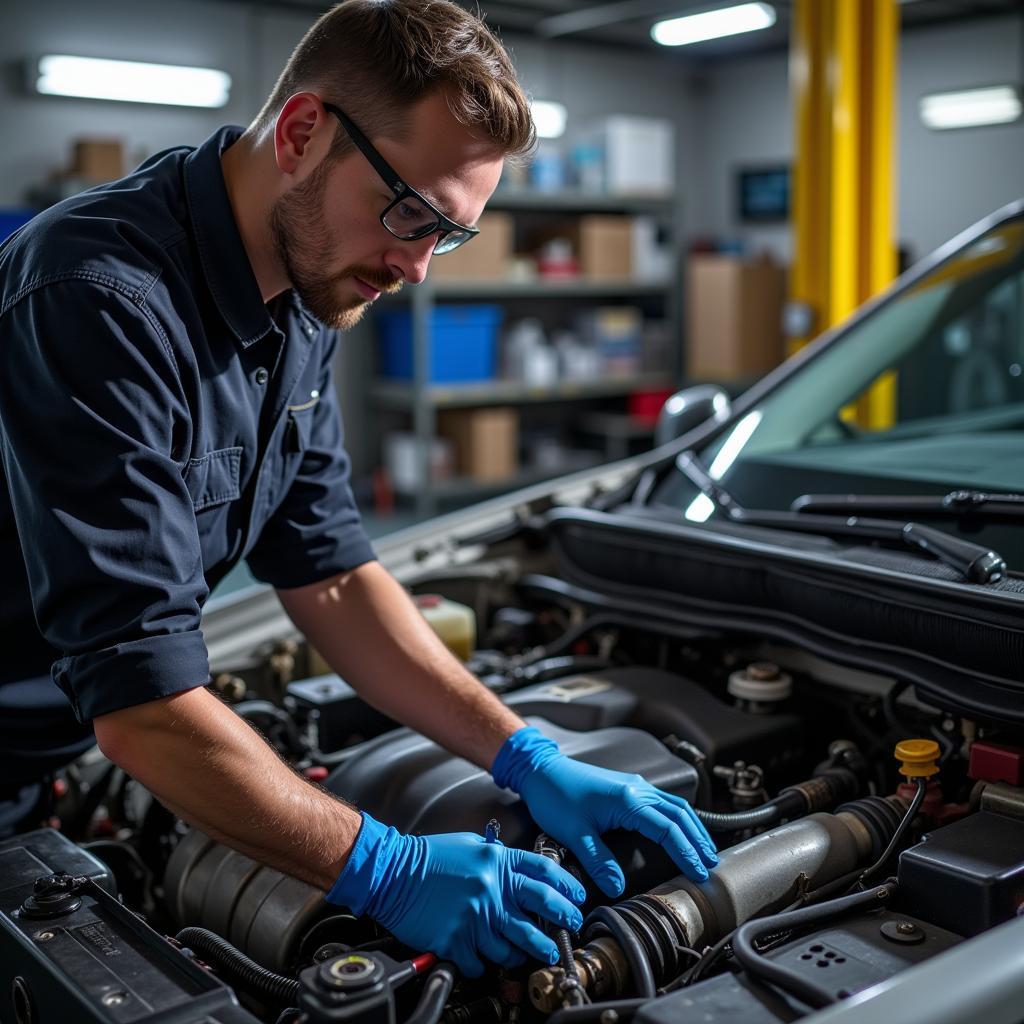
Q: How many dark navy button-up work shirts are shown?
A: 1